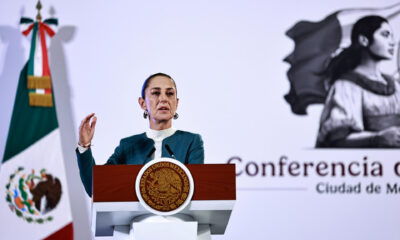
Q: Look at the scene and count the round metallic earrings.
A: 2